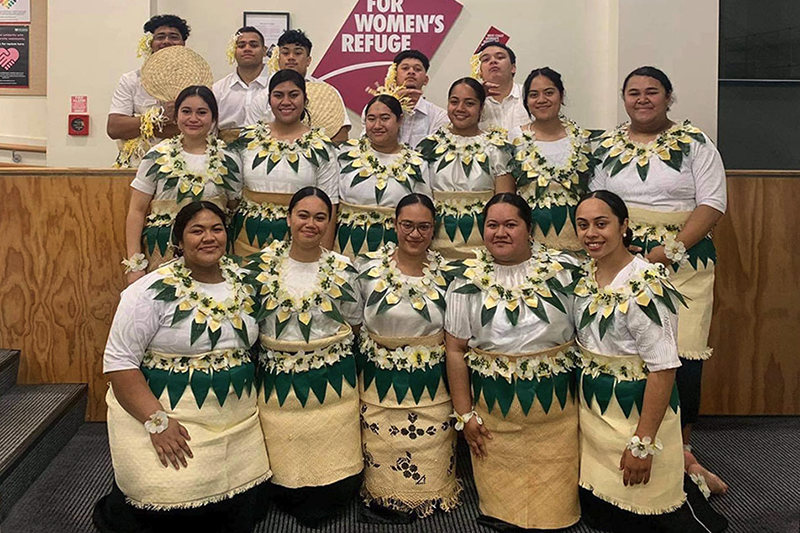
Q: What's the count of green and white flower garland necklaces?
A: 11